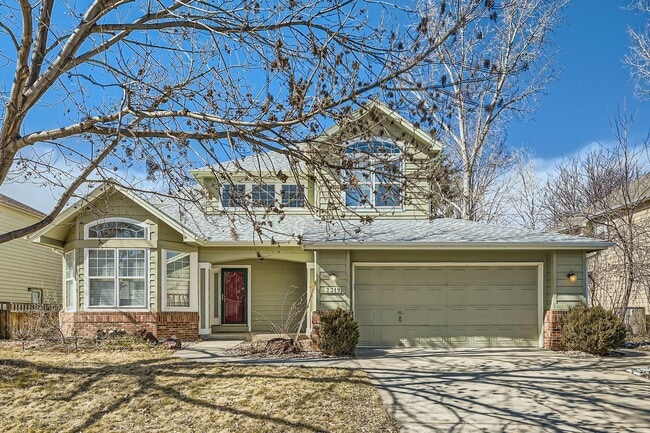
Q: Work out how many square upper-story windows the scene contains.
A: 3